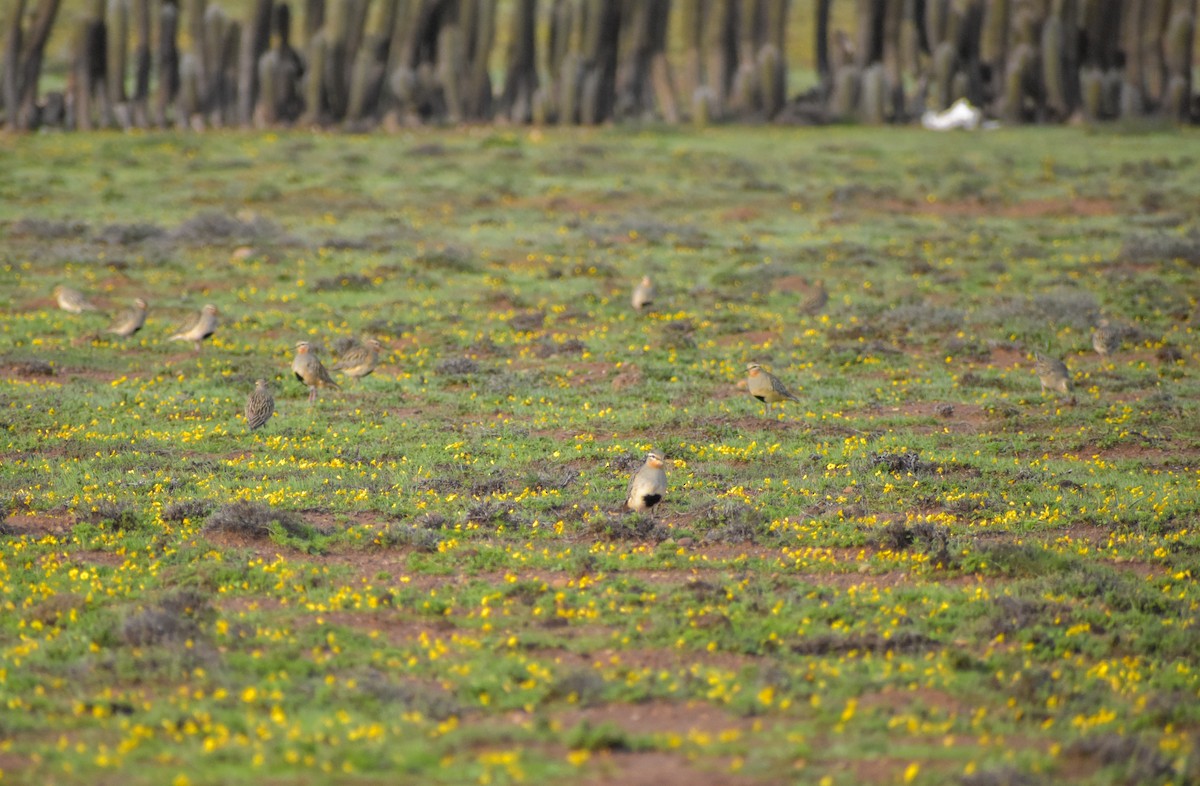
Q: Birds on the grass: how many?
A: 12